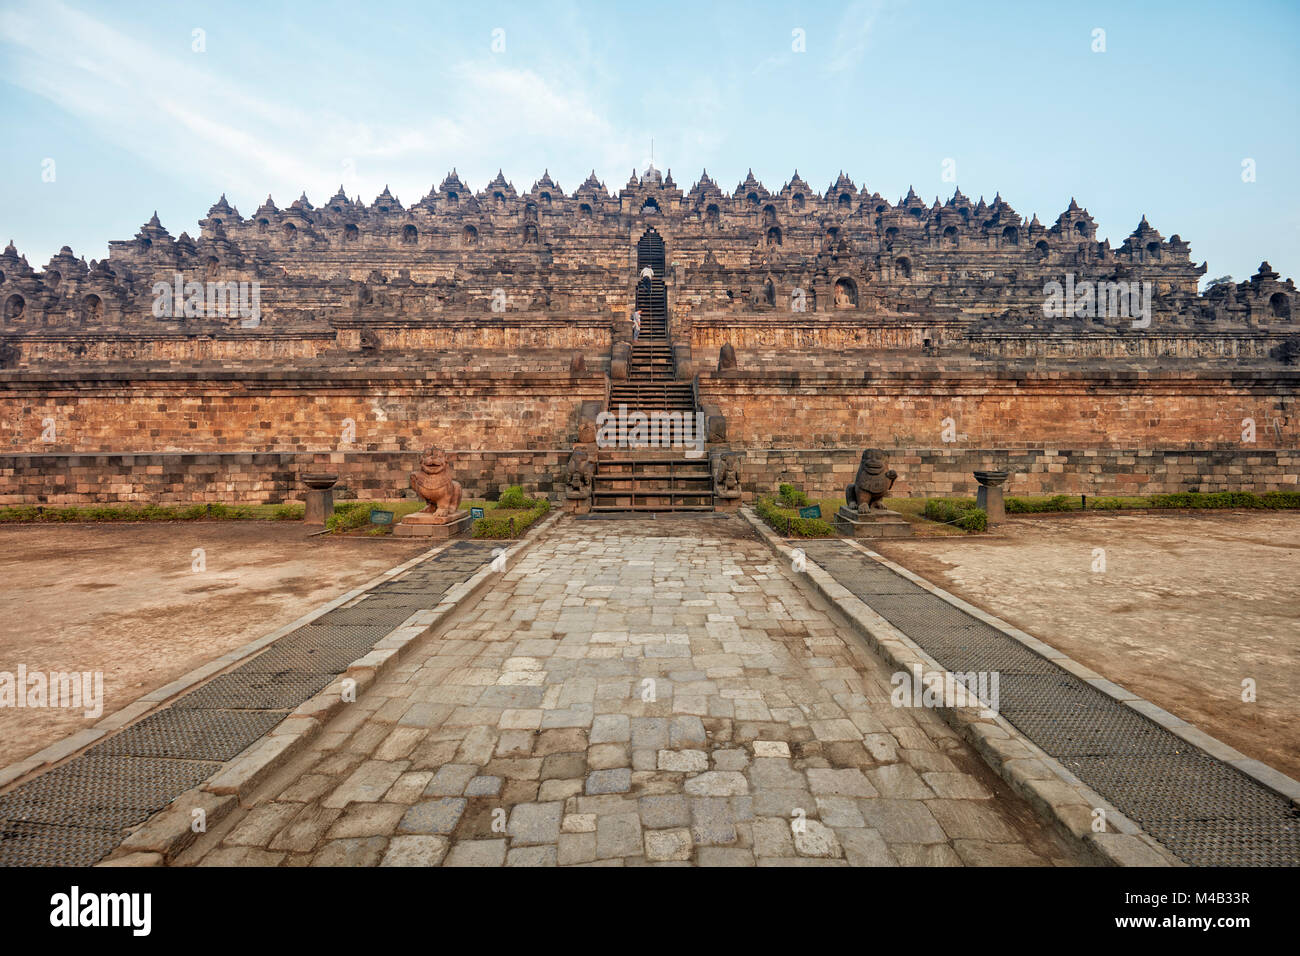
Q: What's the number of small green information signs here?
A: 3